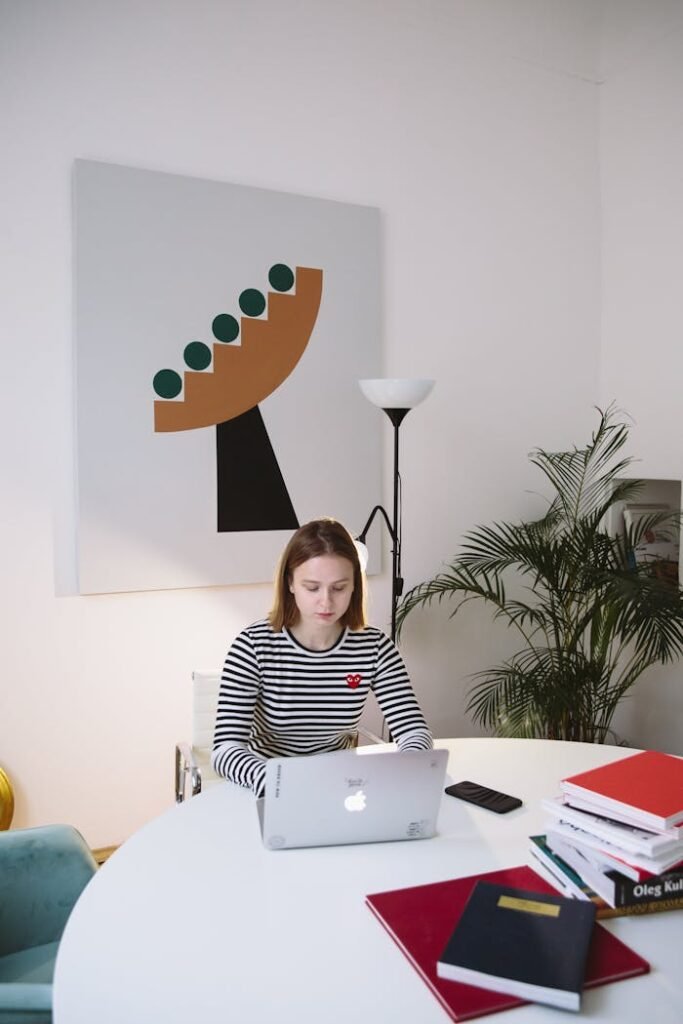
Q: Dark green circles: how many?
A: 5